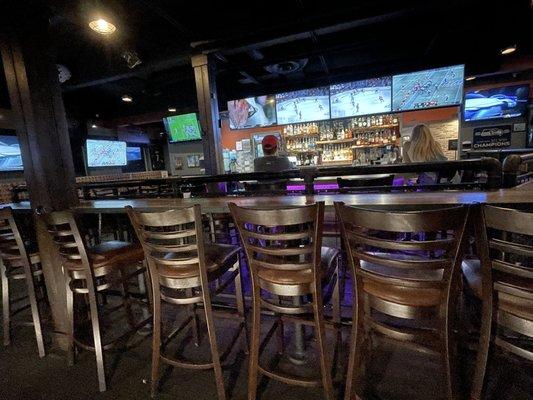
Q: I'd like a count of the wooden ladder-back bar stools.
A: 6